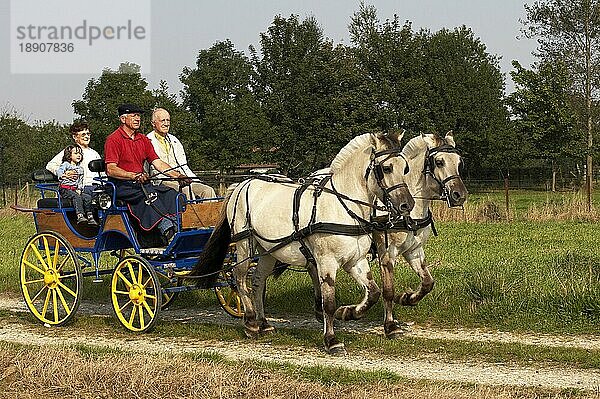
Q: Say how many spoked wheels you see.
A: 4